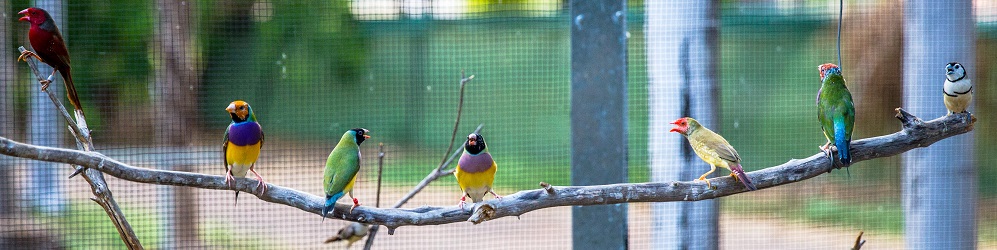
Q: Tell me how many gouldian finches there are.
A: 4